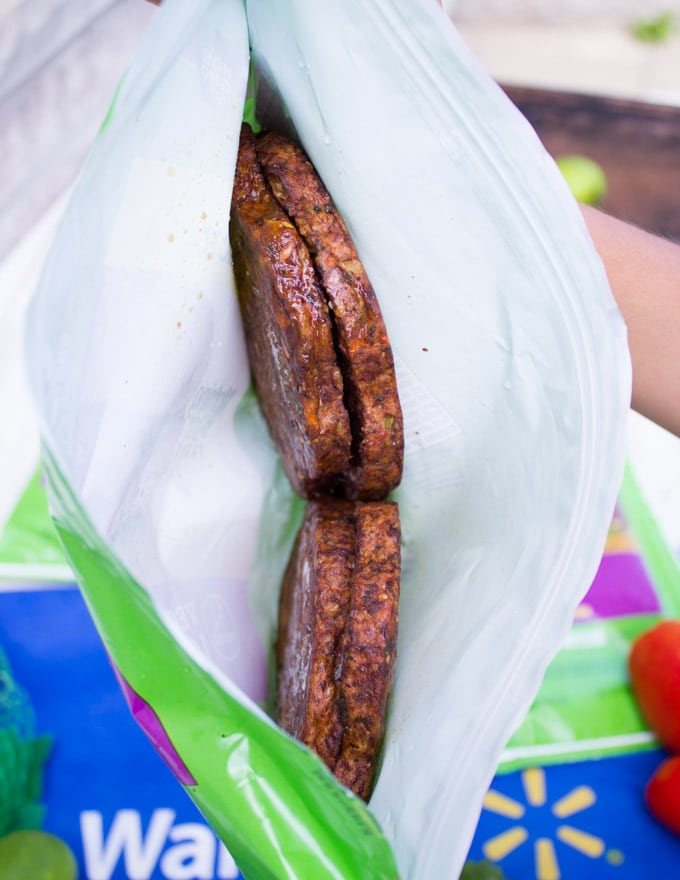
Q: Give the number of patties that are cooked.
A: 4